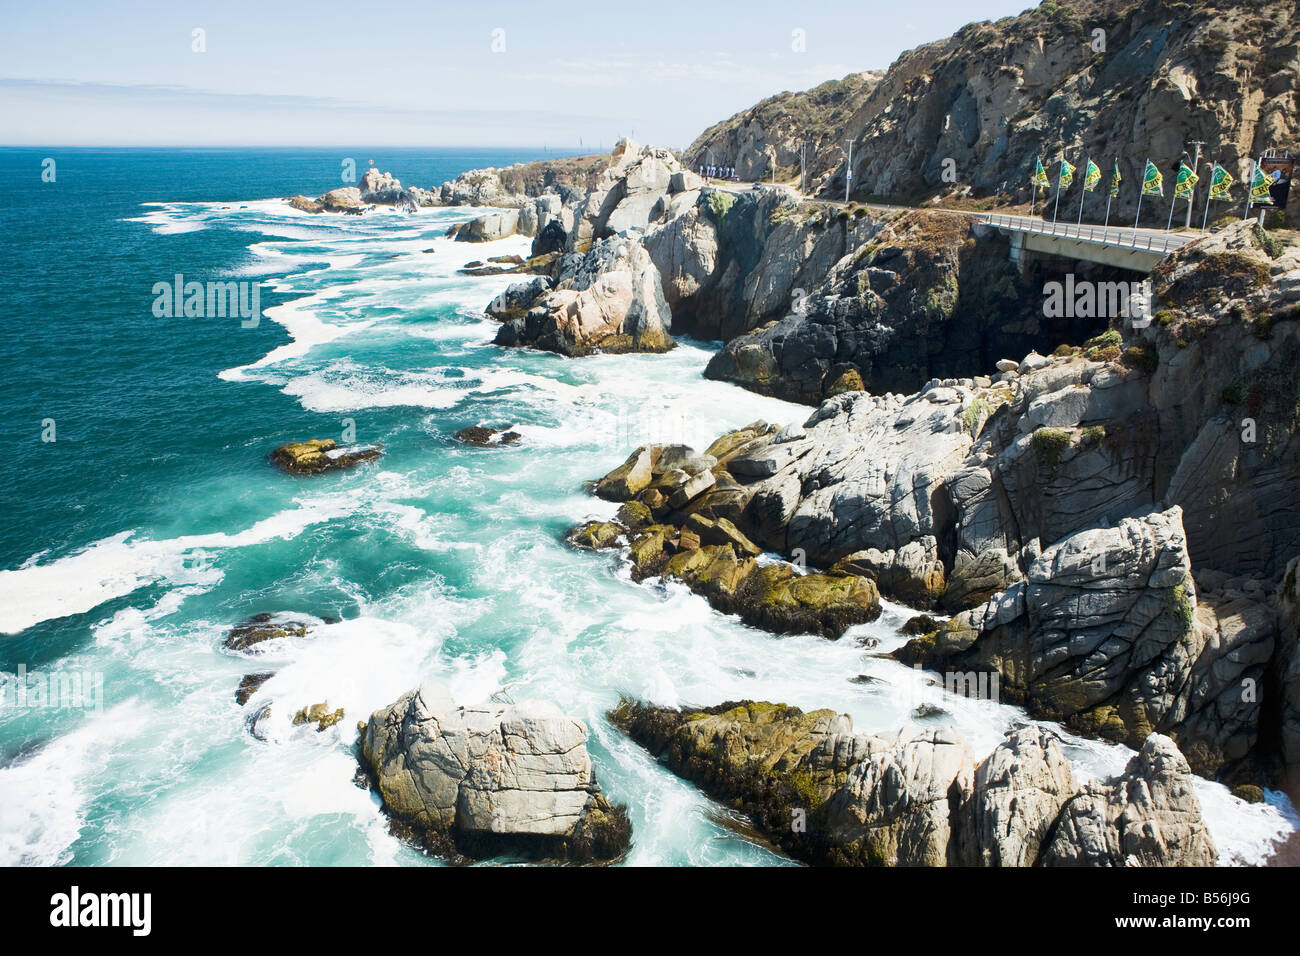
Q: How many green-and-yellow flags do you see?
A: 8